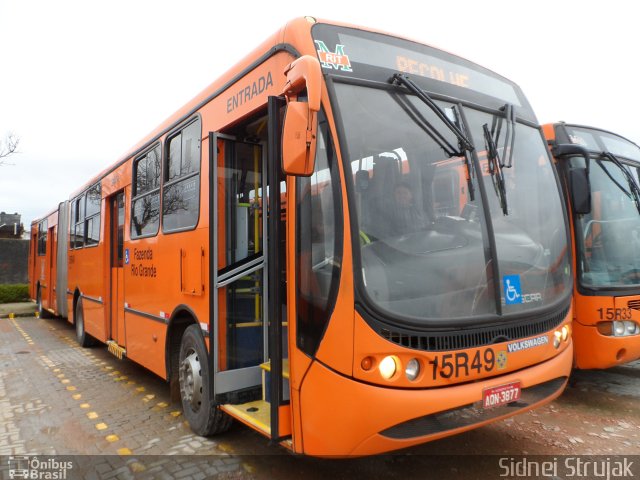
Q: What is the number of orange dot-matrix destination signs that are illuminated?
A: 1